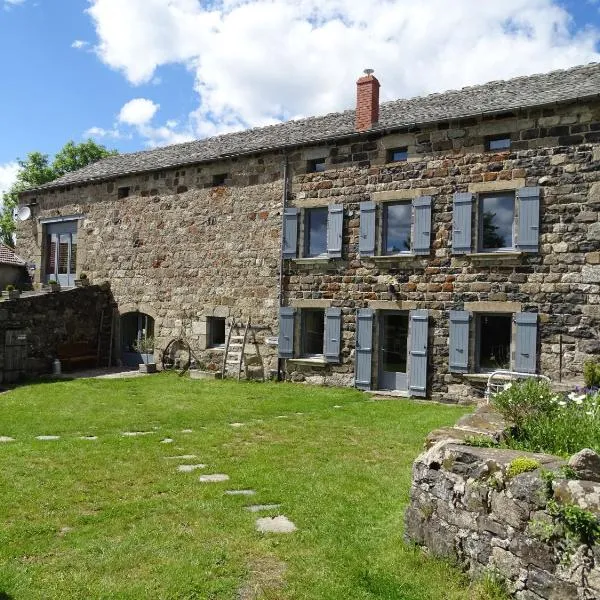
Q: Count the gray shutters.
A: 12